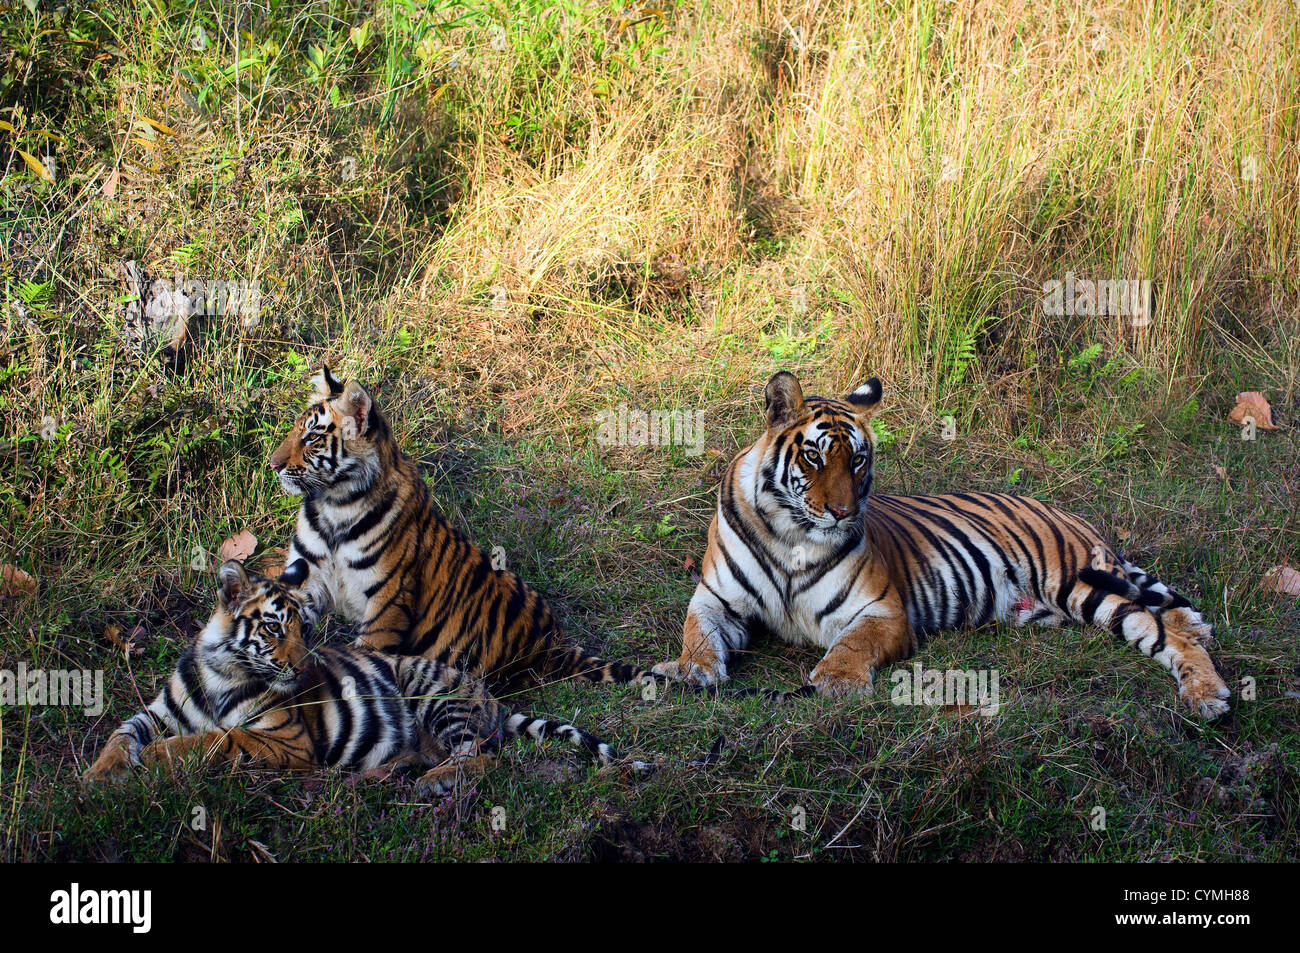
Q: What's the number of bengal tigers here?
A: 3